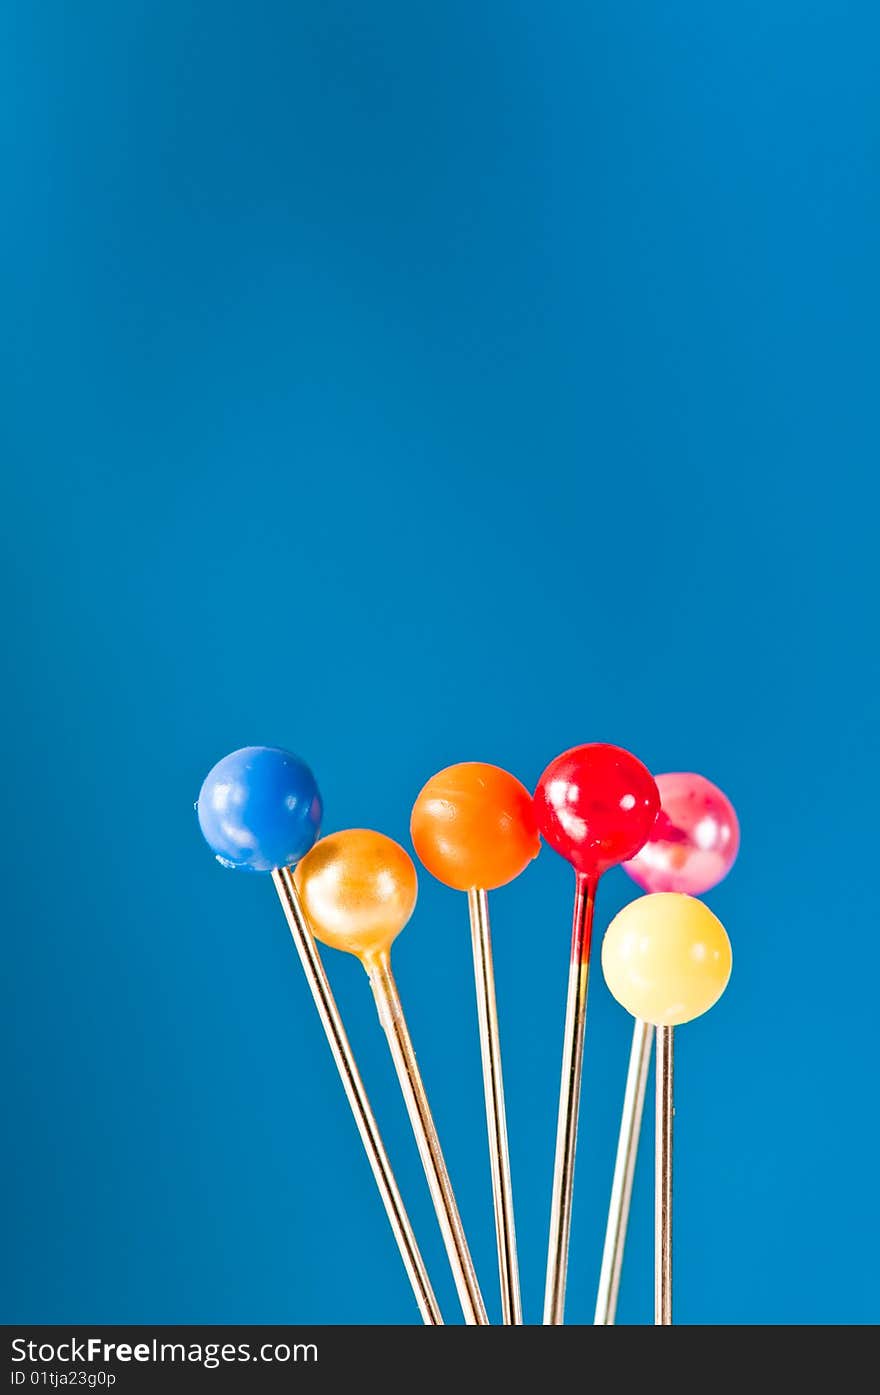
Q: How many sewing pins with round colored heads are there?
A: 6